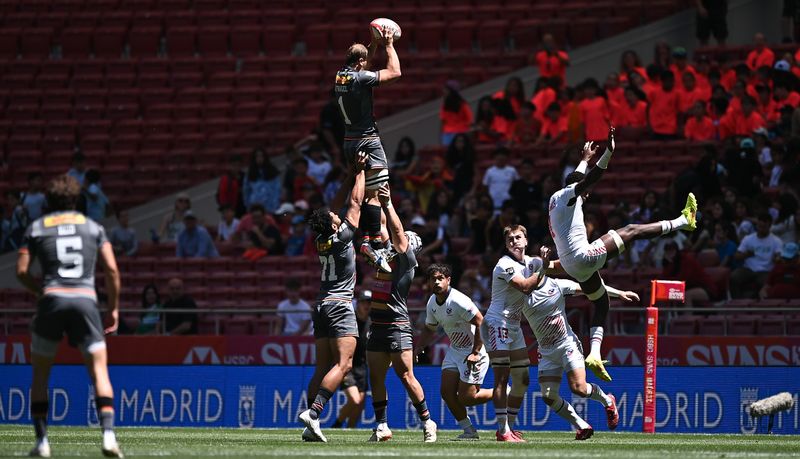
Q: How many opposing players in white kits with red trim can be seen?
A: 4